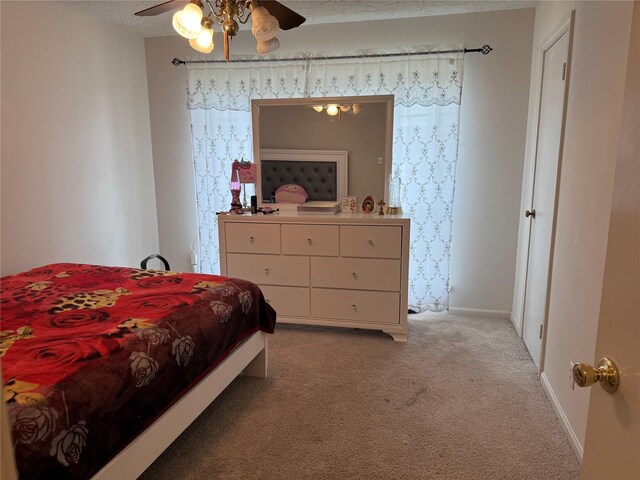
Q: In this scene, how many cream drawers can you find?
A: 7